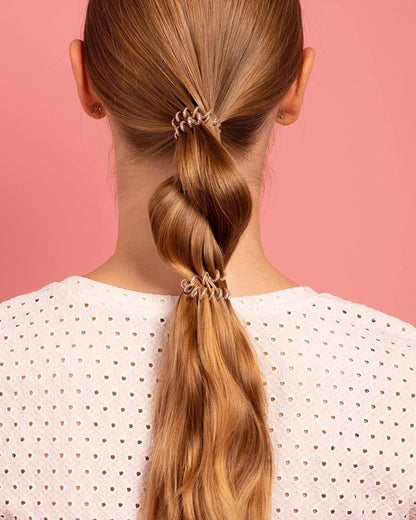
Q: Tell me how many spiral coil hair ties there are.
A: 2